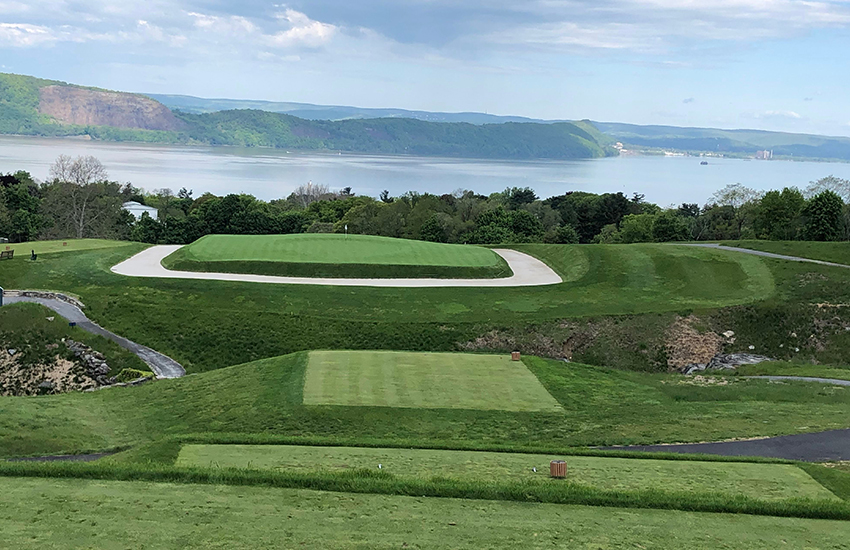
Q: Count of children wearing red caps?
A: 0